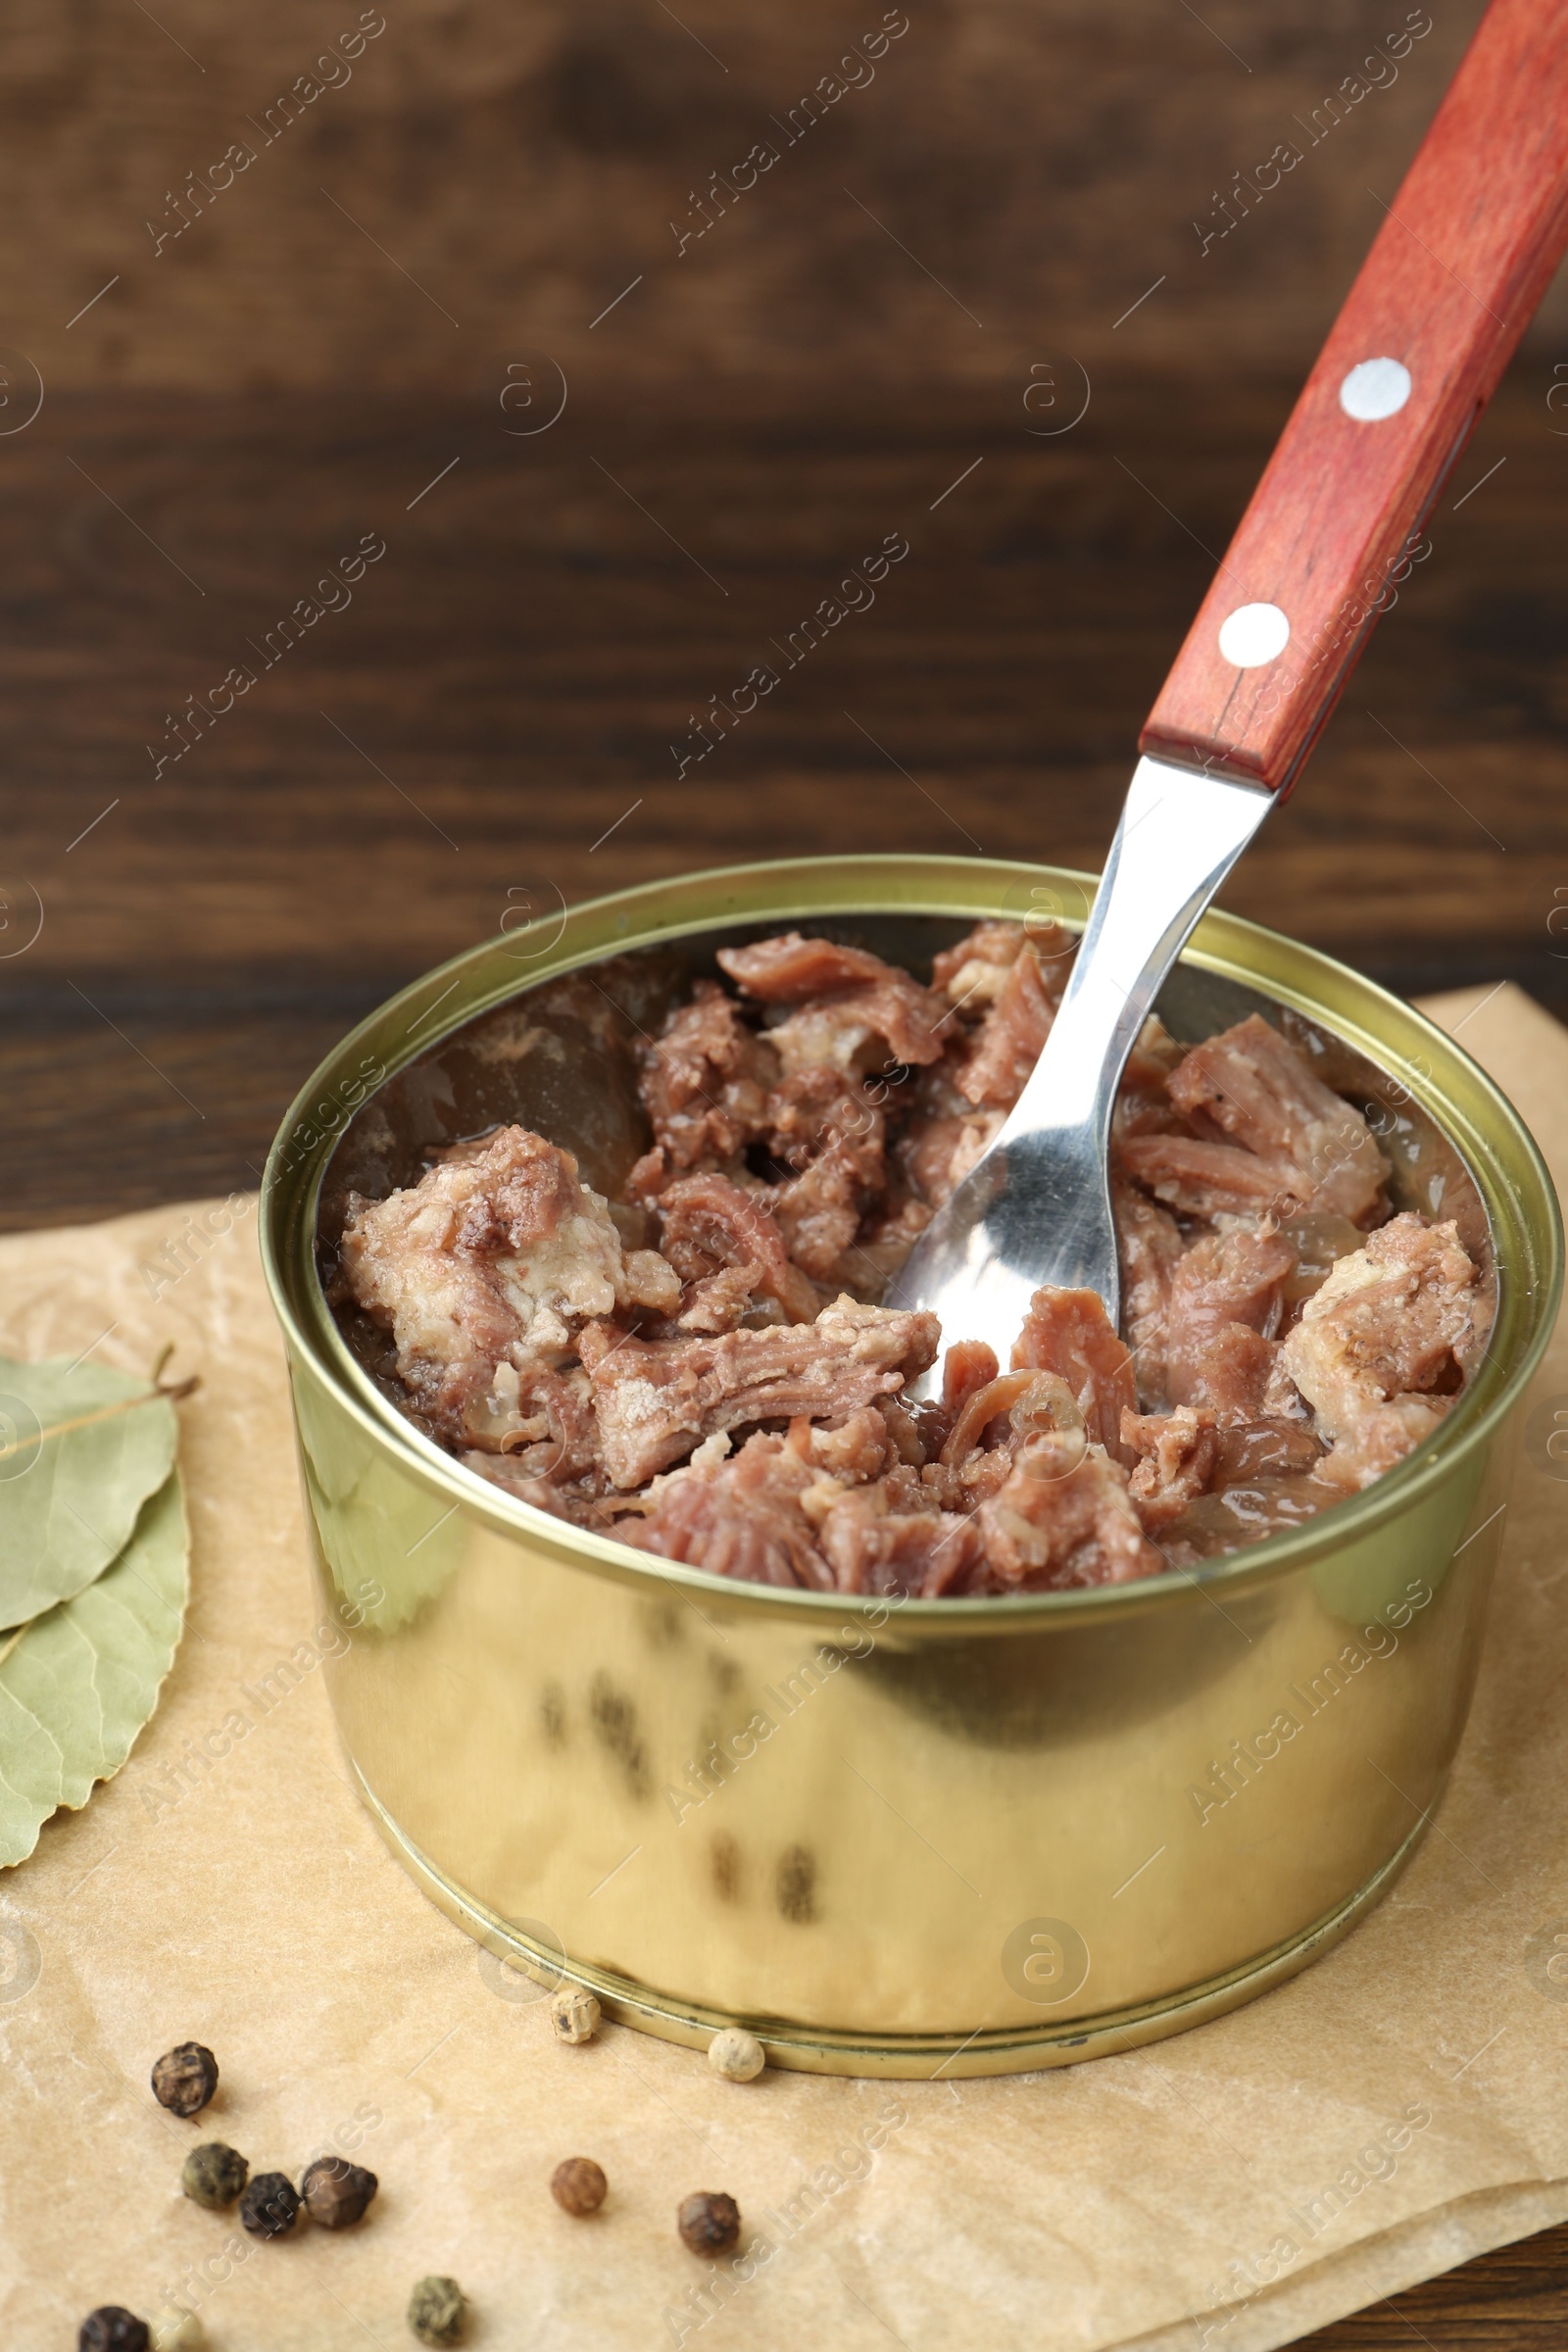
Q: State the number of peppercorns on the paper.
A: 11